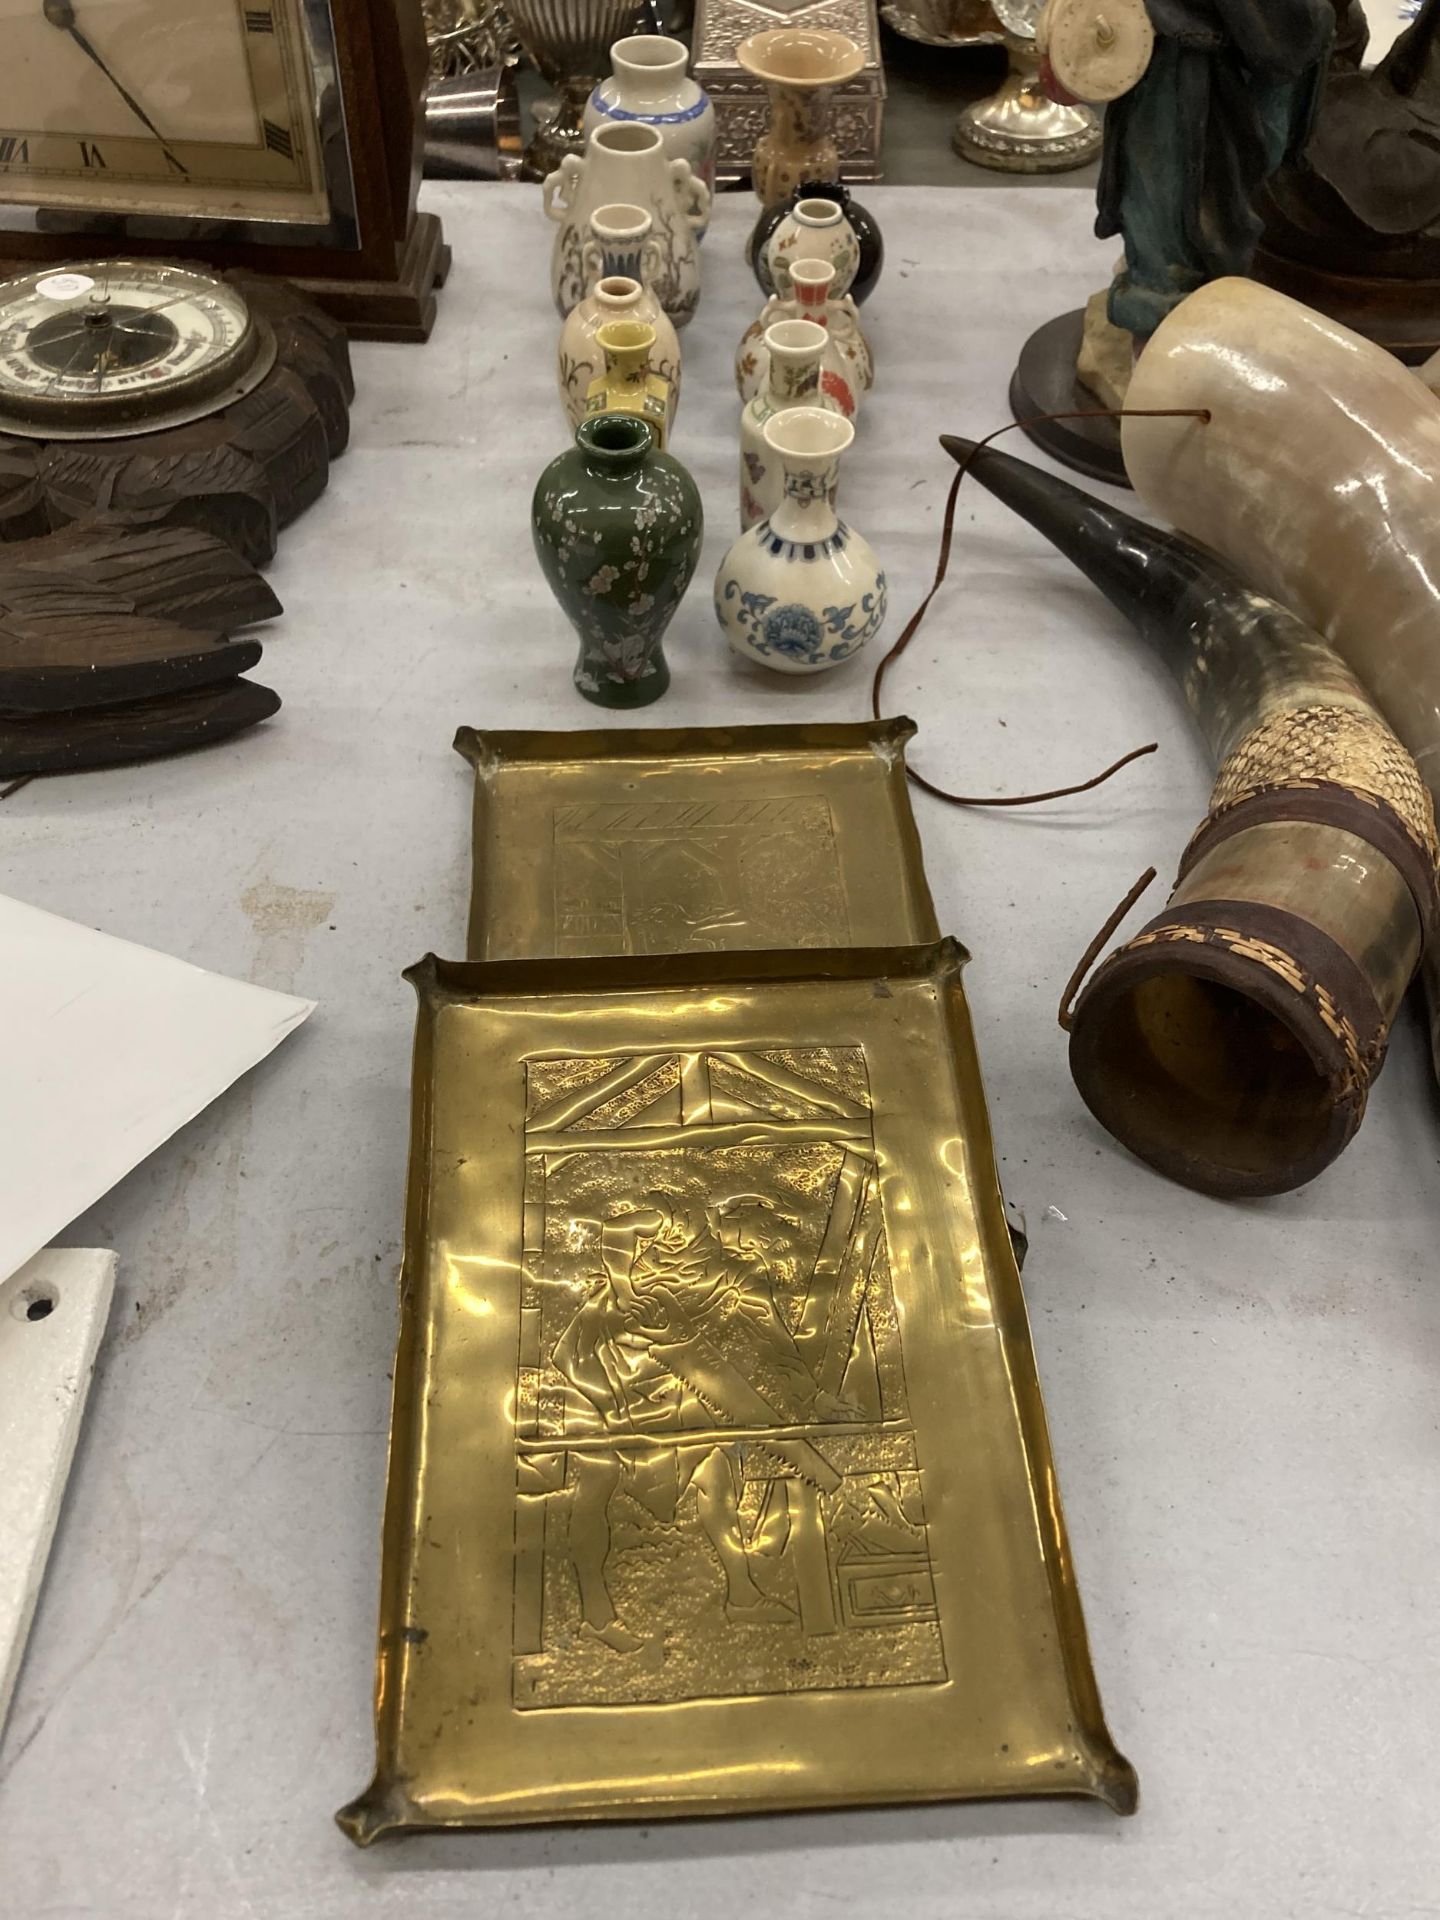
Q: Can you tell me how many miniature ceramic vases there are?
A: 12